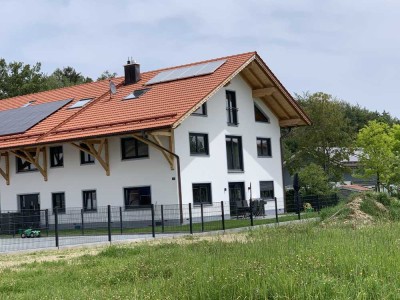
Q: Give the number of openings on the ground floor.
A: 7